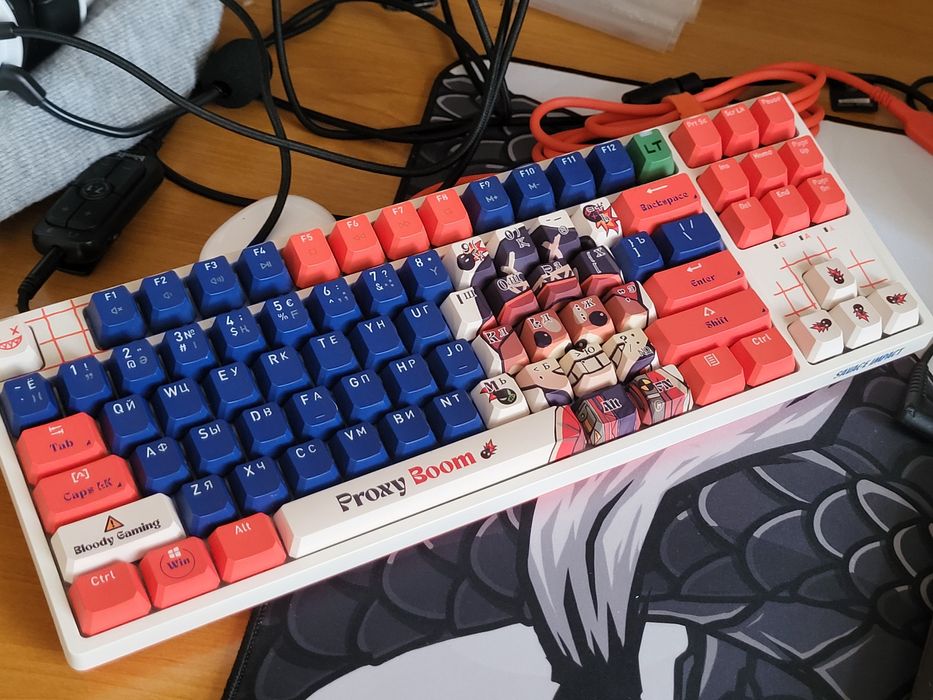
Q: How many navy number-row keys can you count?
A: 9